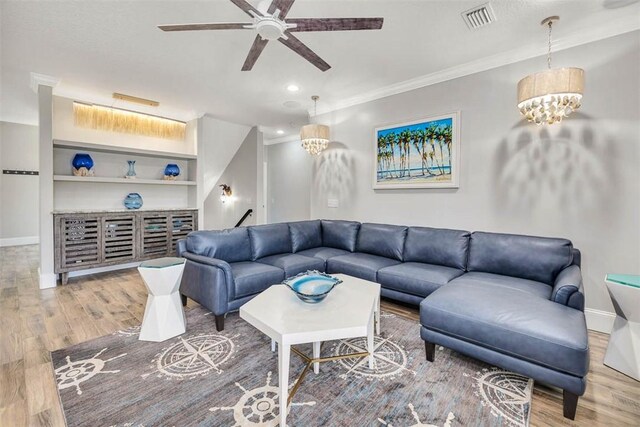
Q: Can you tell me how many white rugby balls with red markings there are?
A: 0